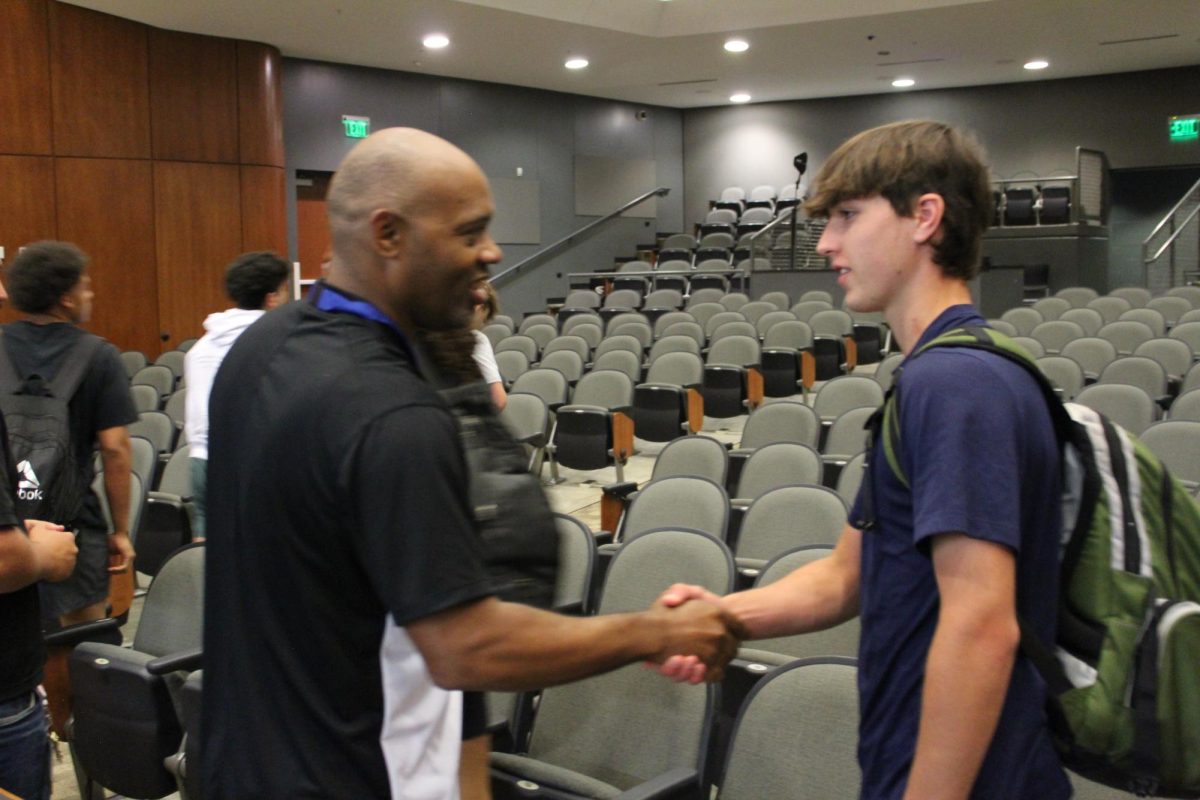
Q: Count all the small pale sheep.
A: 0